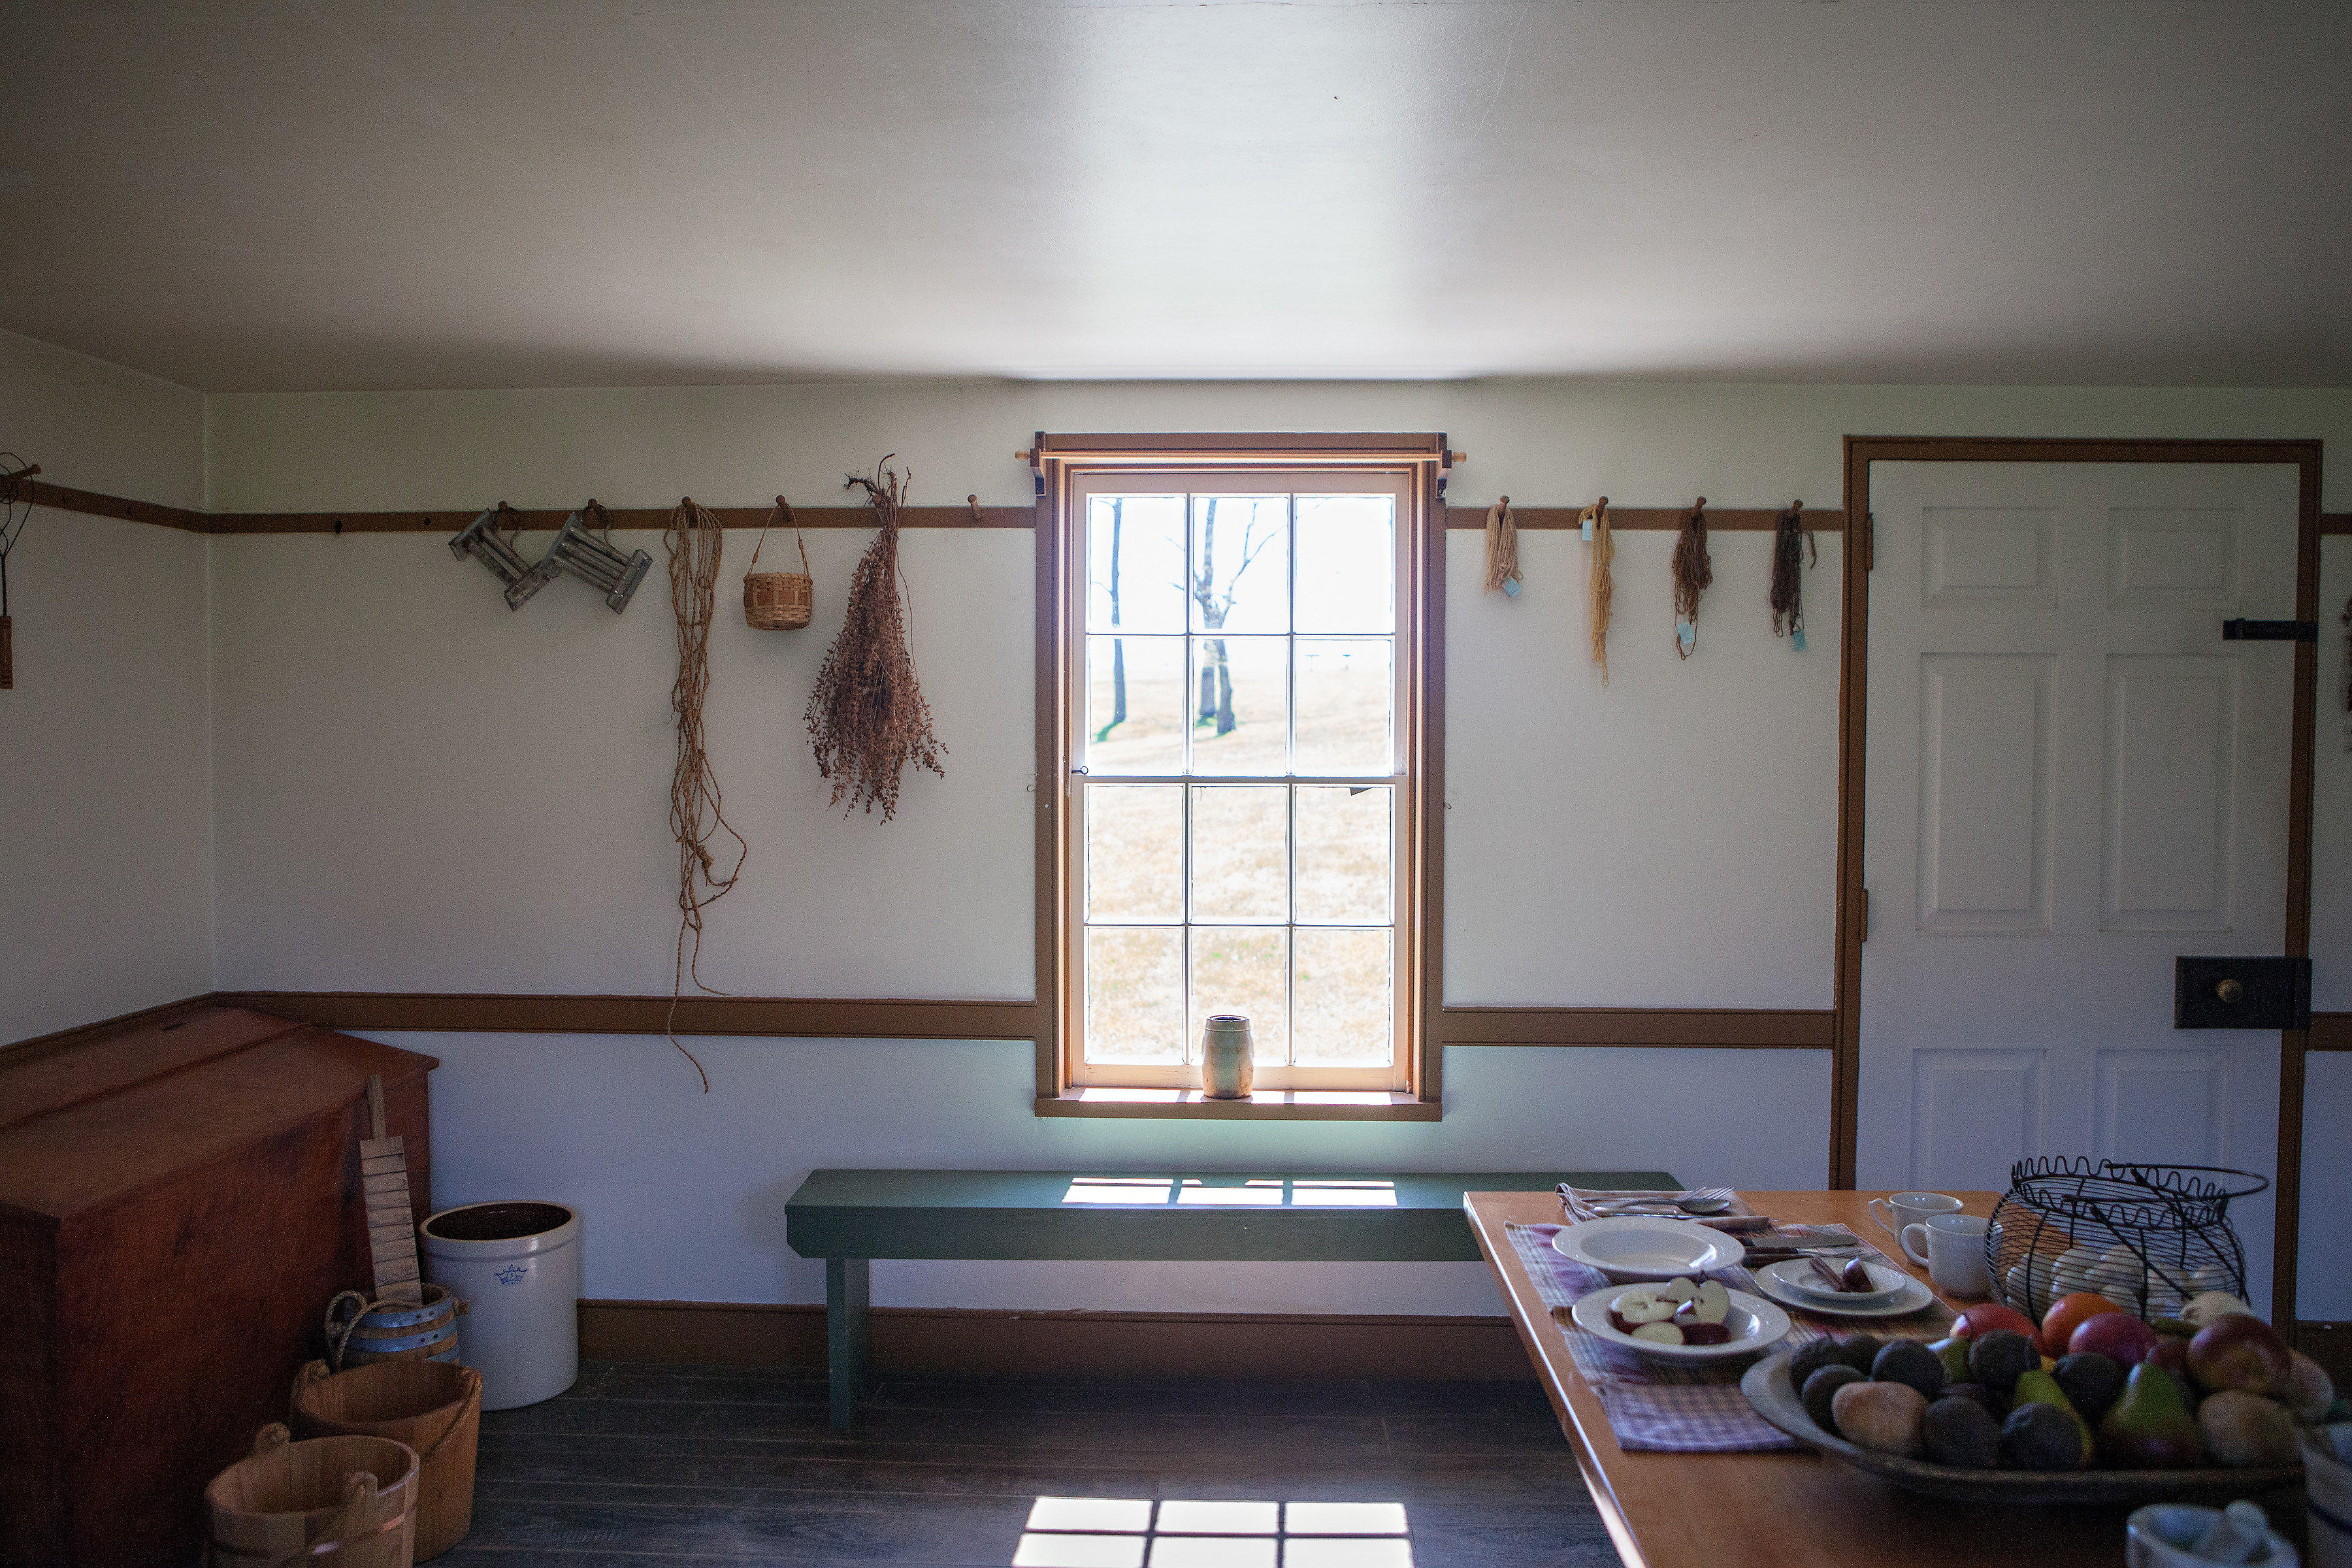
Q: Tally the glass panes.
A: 12